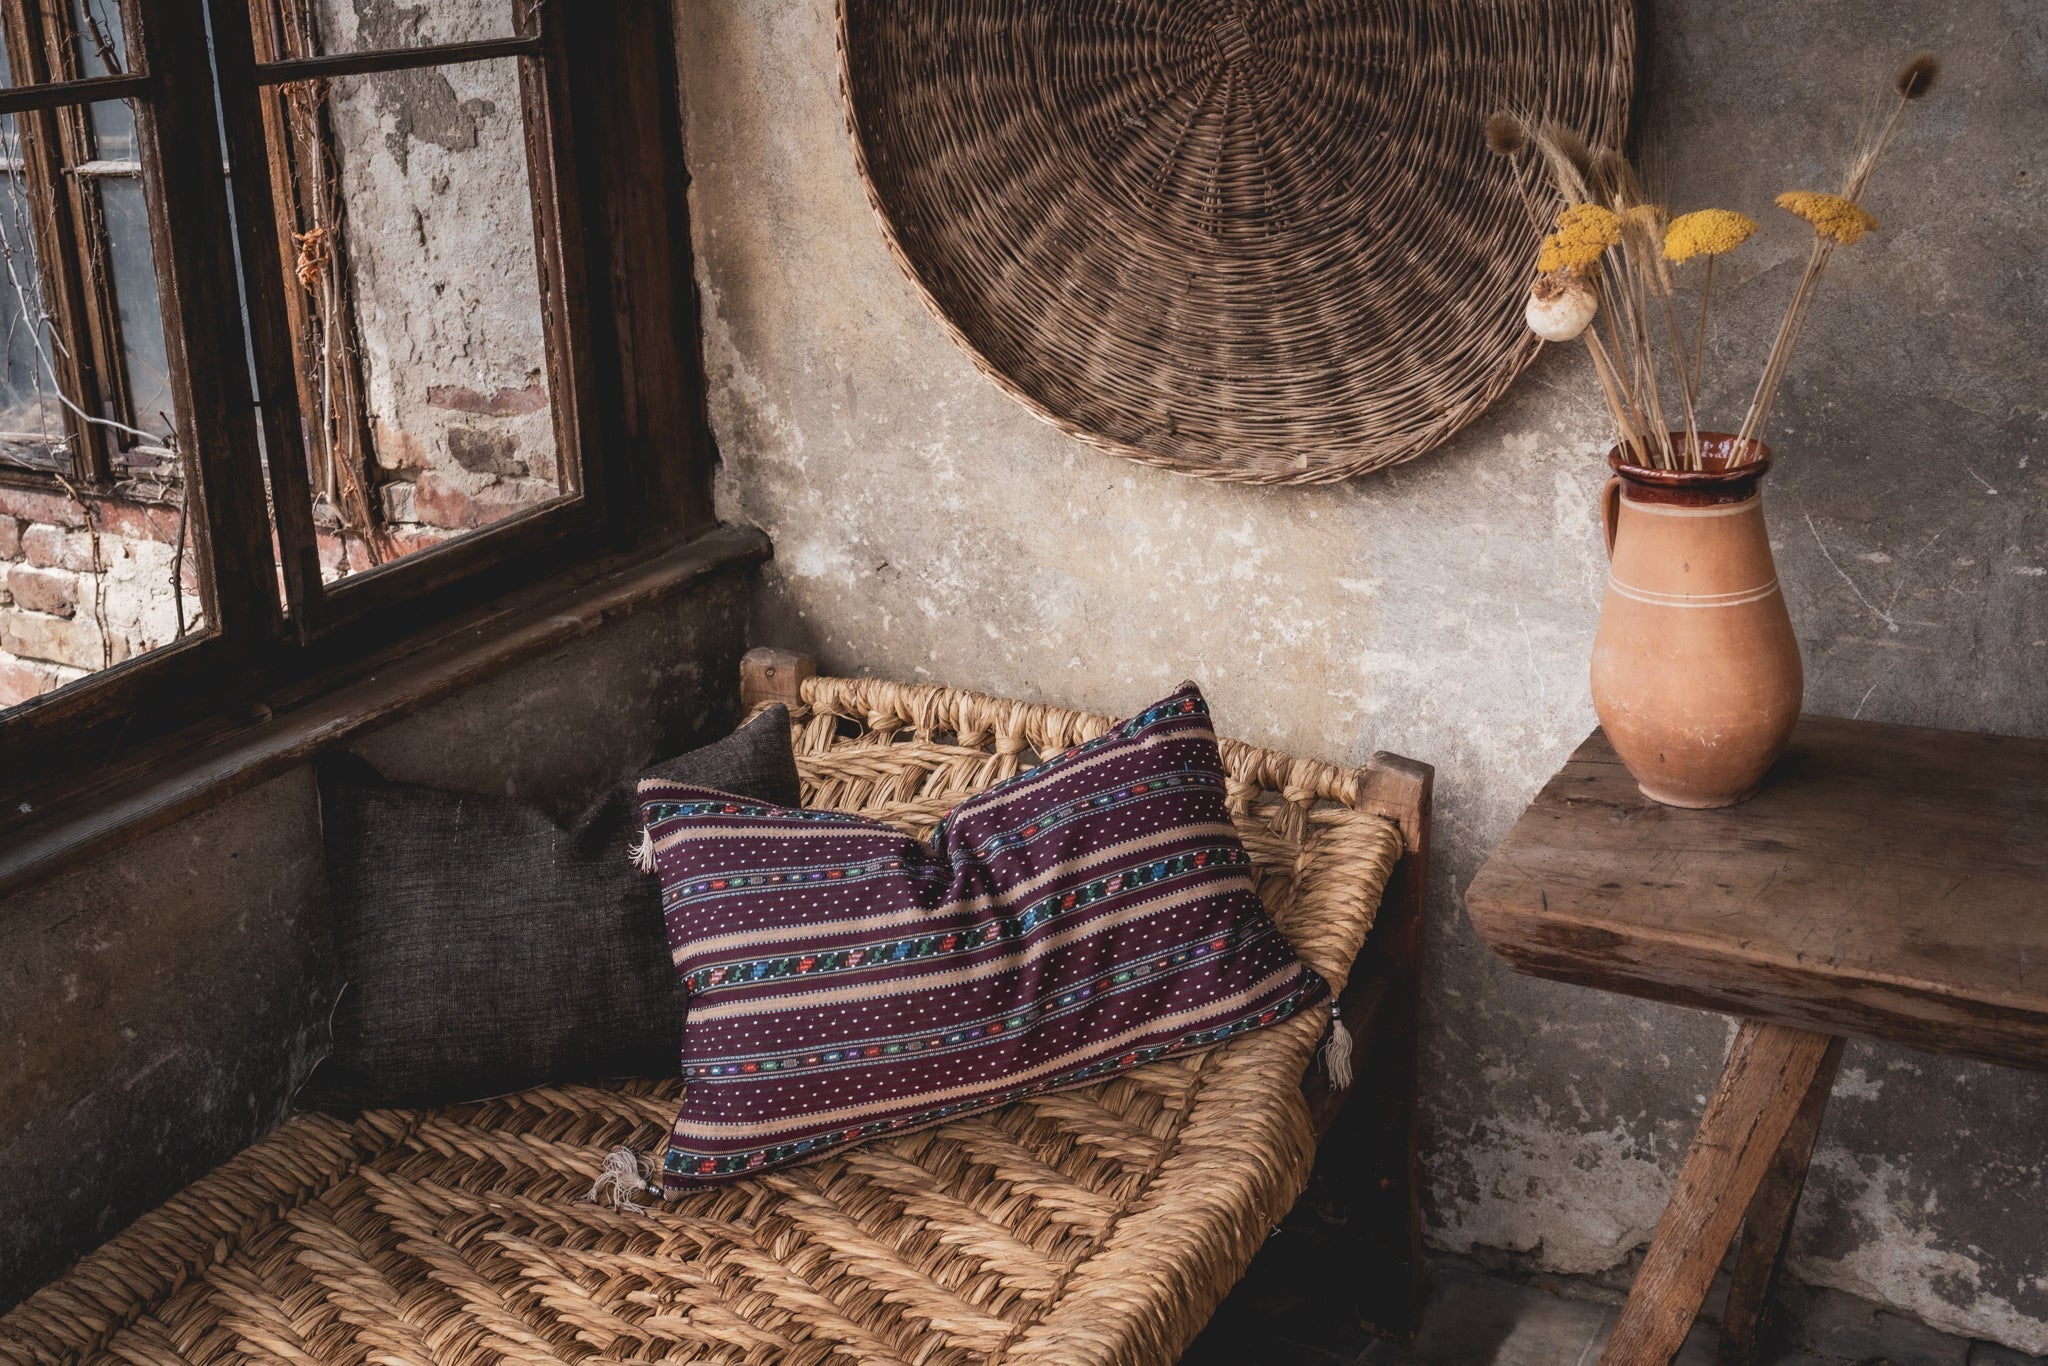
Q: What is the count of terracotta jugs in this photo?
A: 1